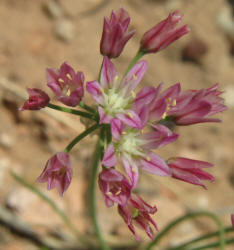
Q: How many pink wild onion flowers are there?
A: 12